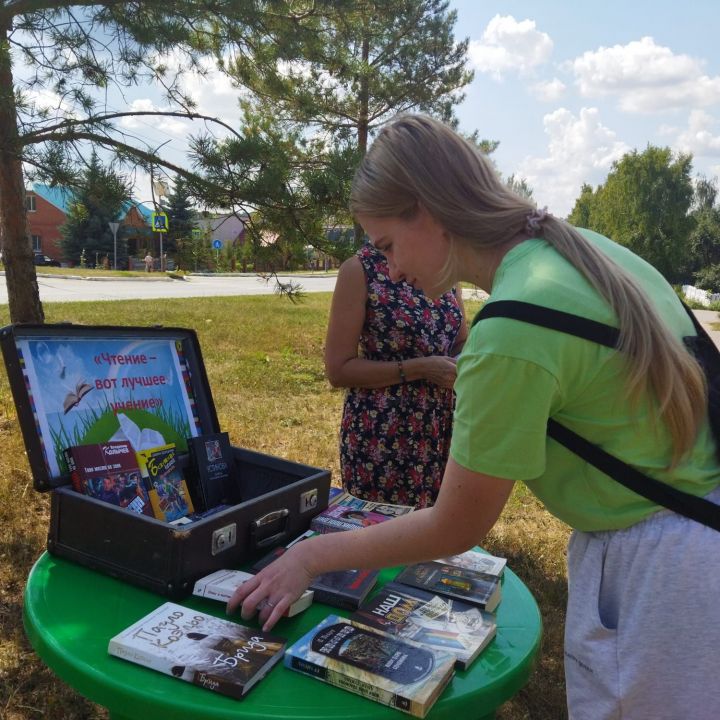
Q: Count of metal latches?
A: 2